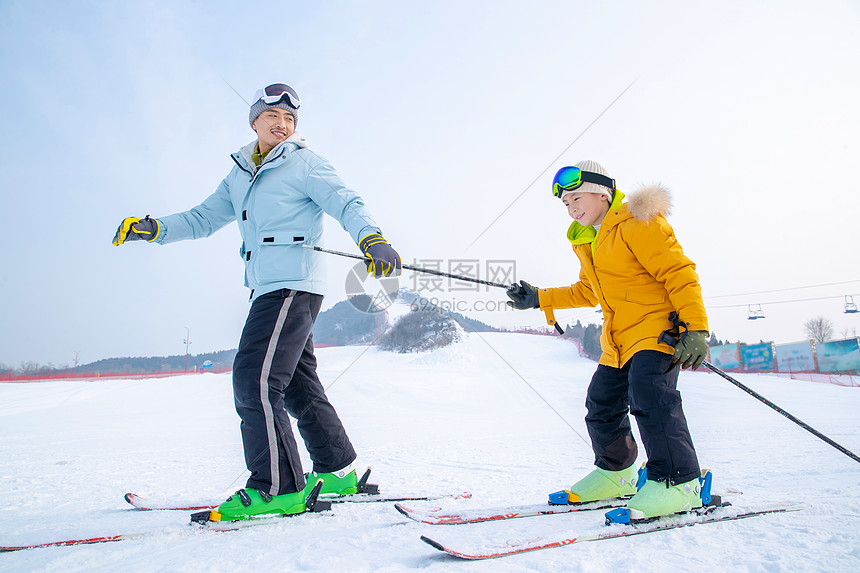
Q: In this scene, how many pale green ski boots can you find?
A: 2